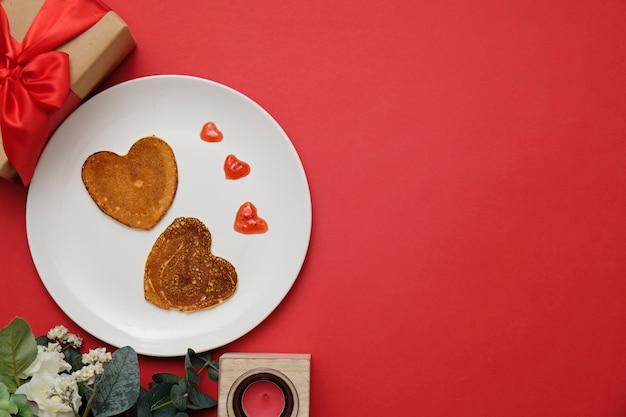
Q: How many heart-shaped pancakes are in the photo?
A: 2